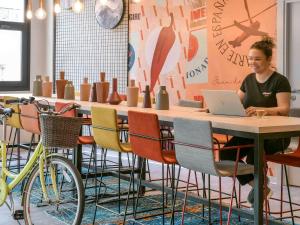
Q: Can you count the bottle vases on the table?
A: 11